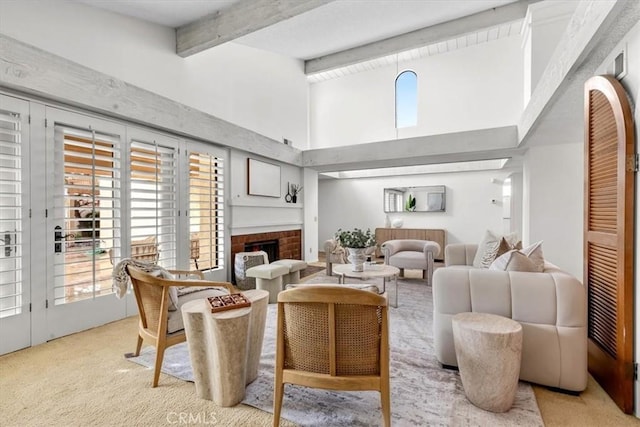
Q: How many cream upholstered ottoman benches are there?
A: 2